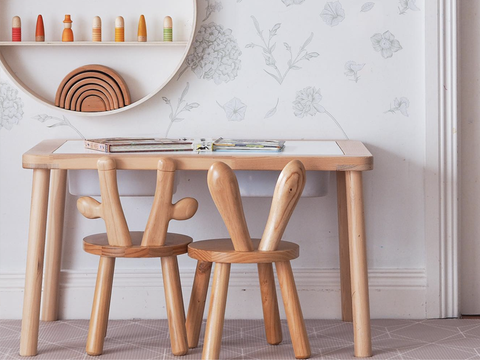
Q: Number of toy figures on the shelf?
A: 7